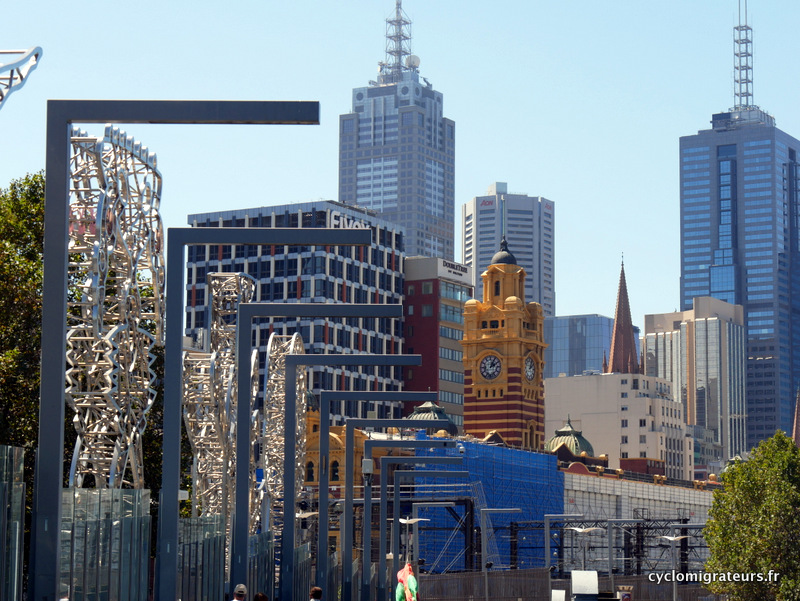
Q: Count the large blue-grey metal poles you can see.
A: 9